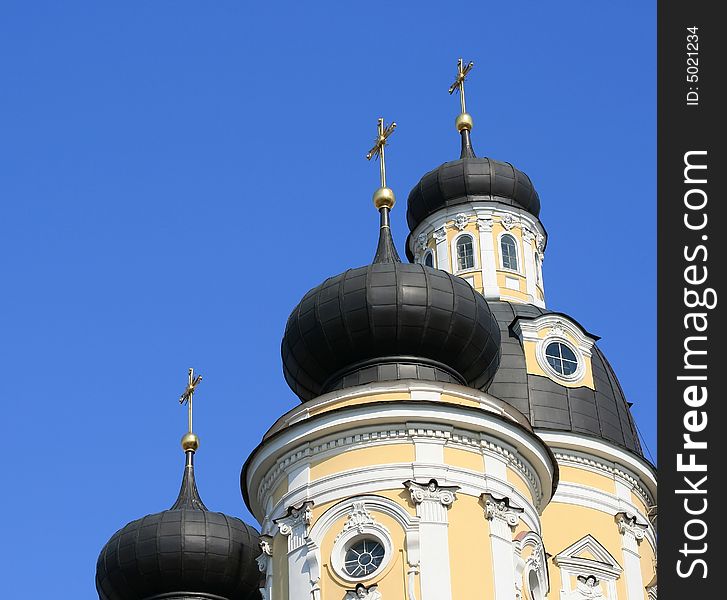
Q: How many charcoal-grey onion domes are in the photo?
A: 3